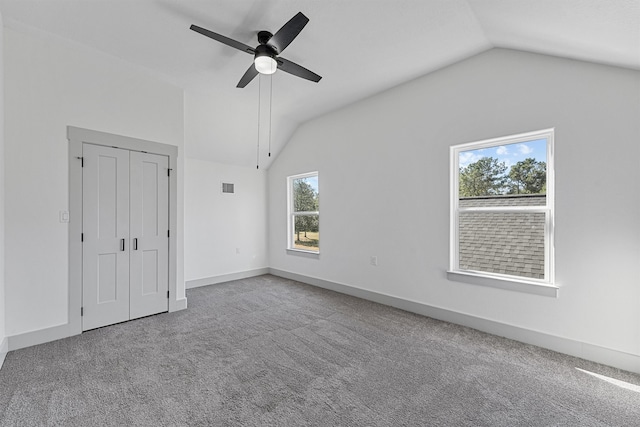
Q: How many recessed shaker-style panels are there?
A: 4